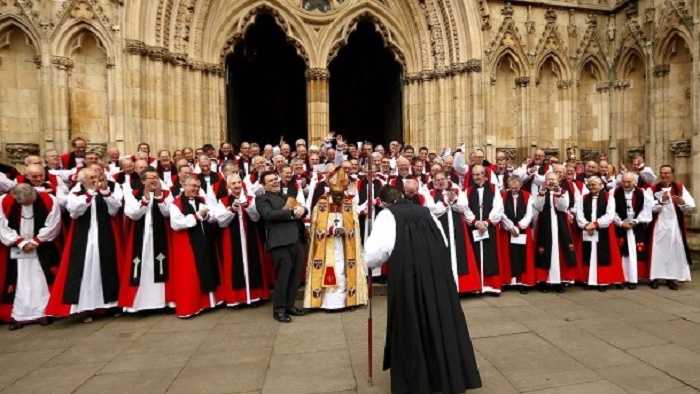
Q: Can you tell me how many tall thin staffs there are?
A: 1